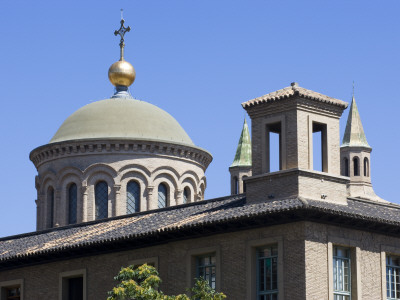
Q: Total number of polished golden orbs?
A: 1